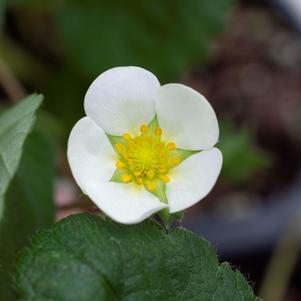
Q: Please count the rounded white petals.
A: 5